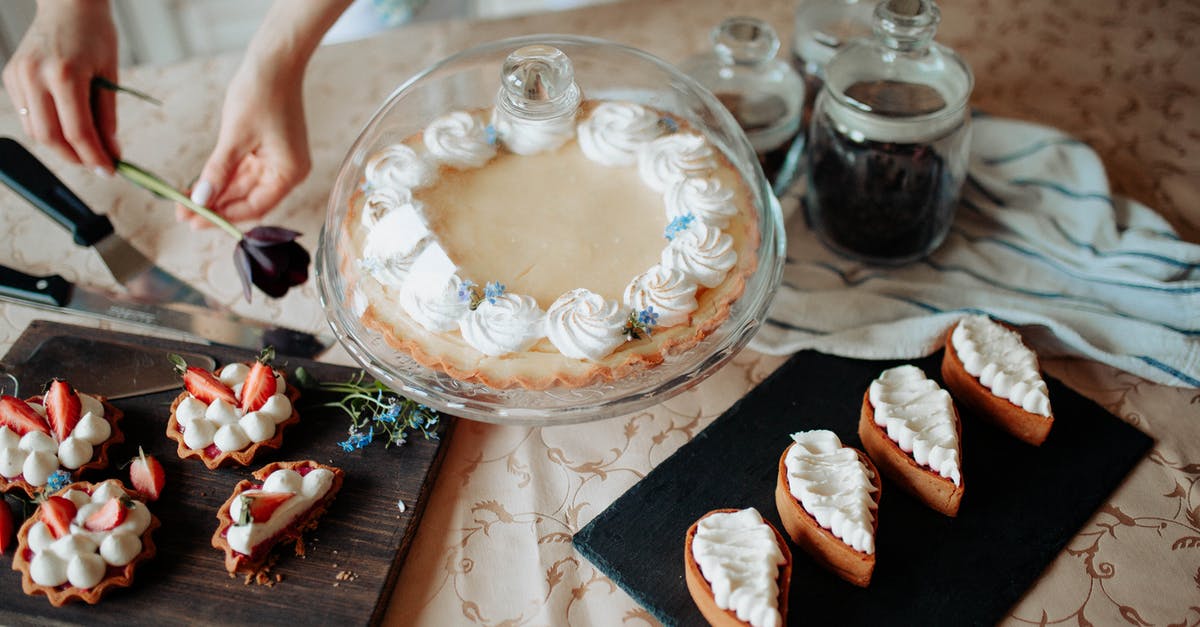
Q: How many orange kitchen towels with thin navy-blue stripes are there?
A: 0